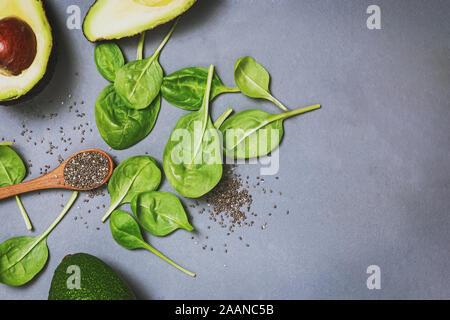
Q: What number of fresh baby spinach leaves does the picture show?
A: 12